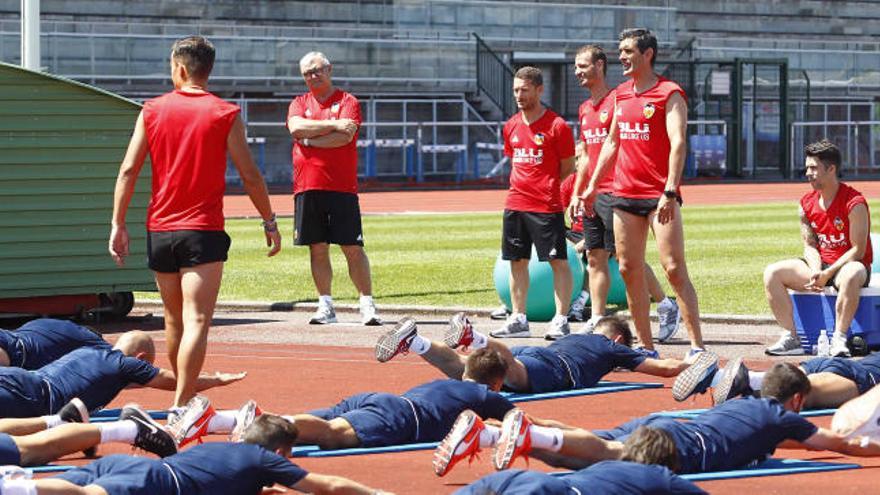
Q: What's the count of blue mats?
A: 6